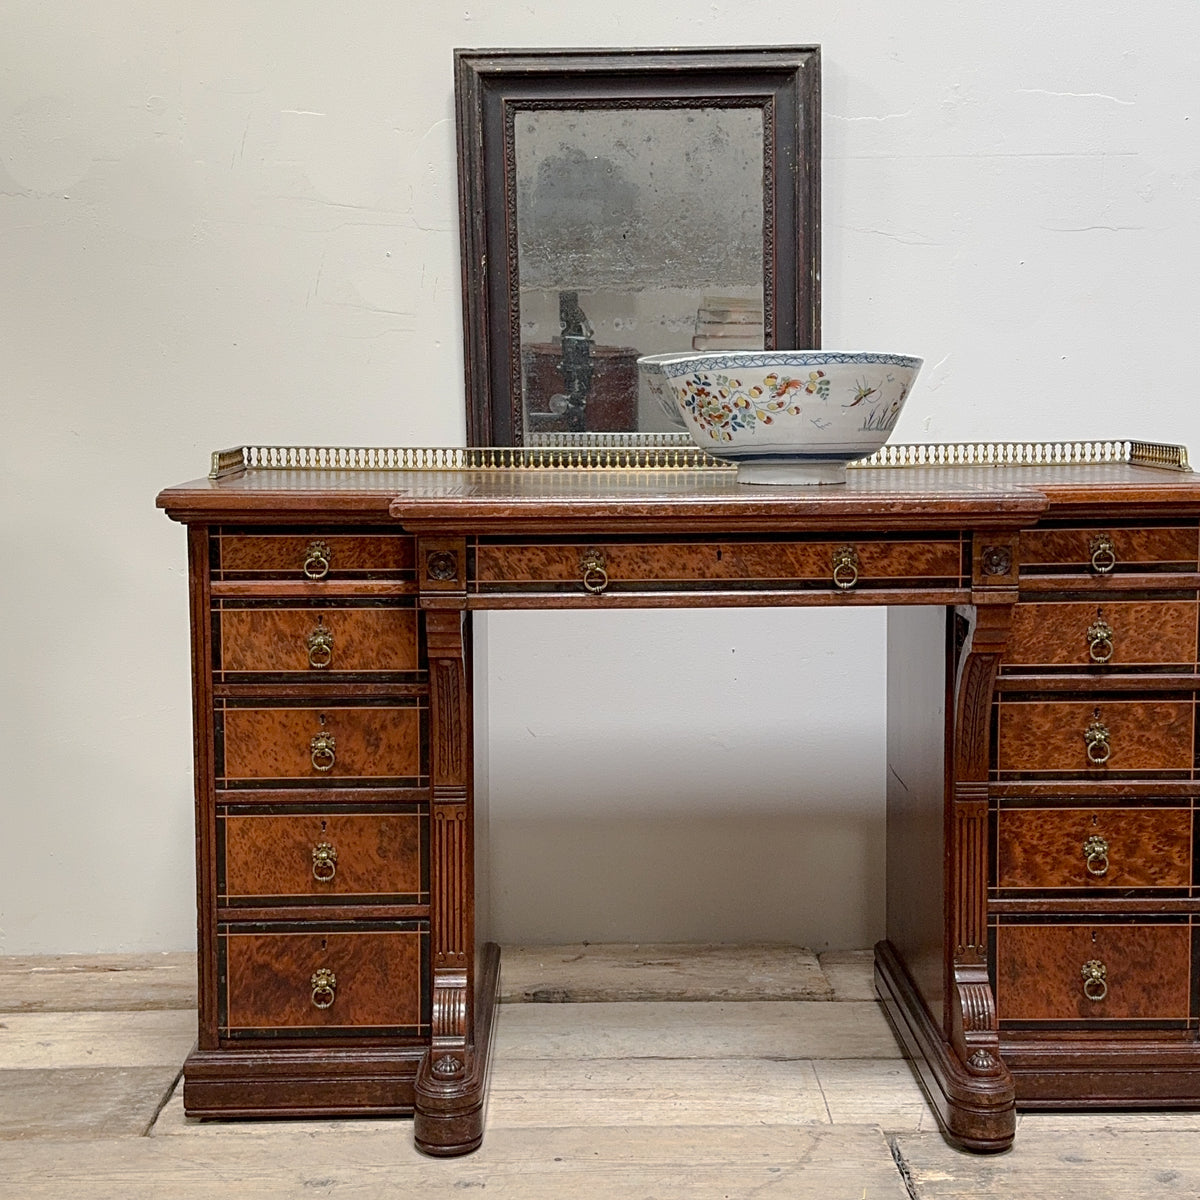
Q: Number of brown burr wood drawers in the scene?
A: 11